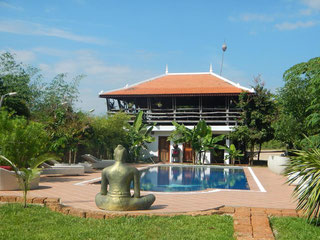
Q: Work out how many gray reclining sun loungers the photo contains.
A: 3